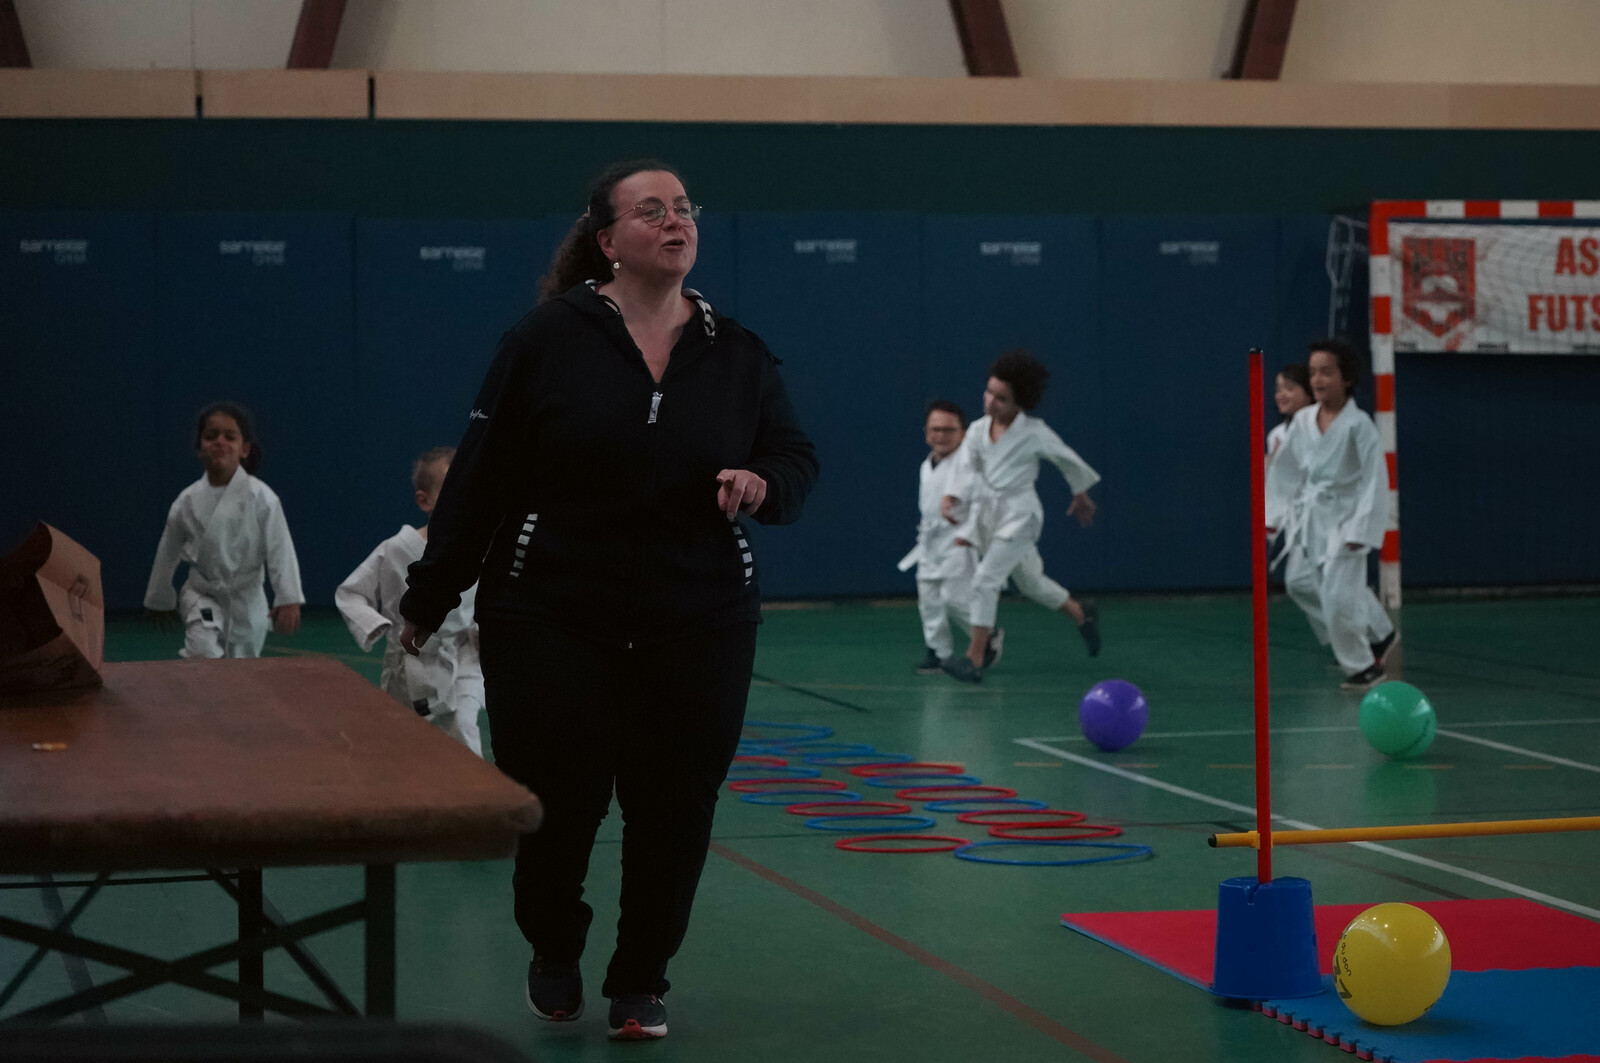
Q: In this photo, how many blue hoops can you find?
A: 10